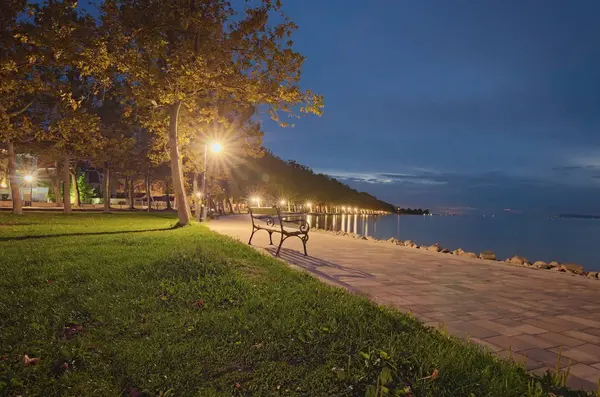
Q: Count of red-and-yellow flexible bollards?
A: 0